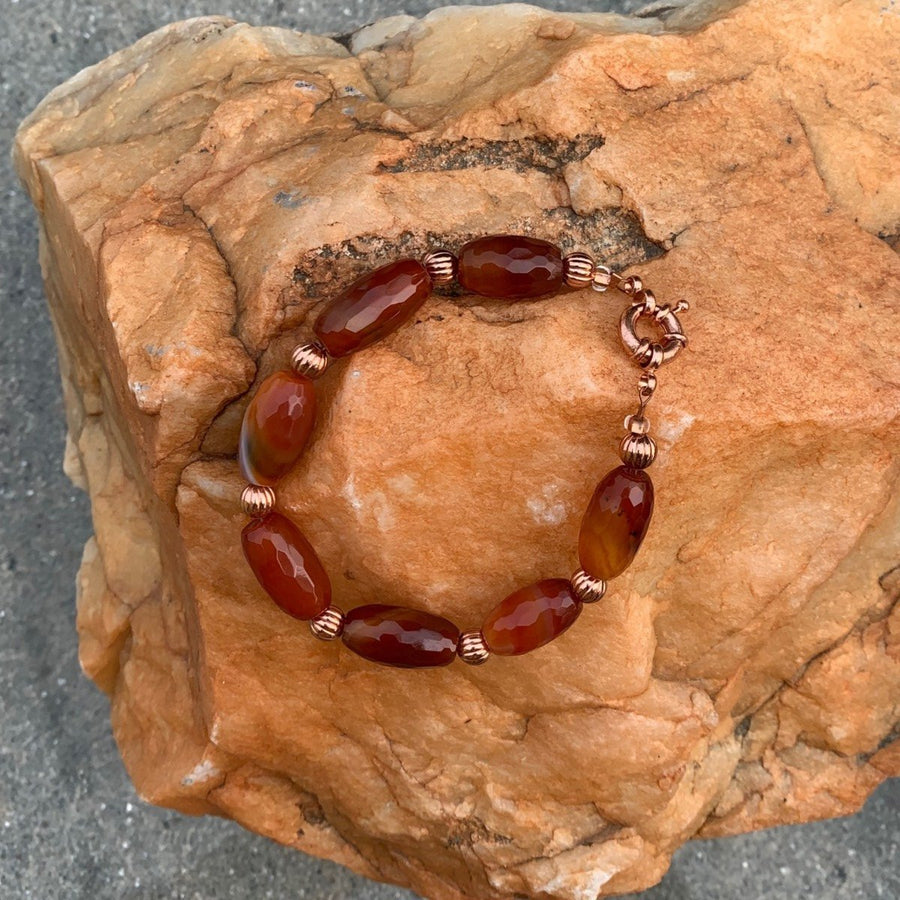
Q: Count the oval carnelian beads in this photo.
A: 7